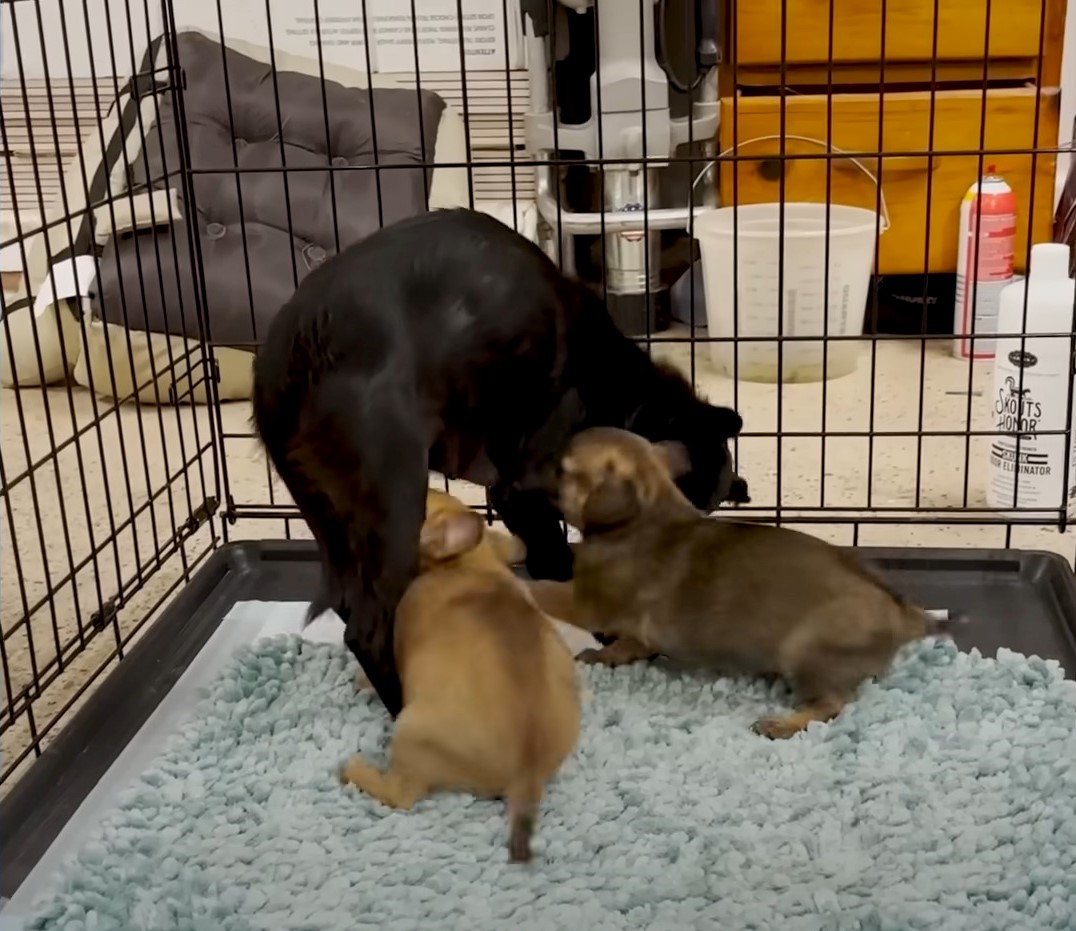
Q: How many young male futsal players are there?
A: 0